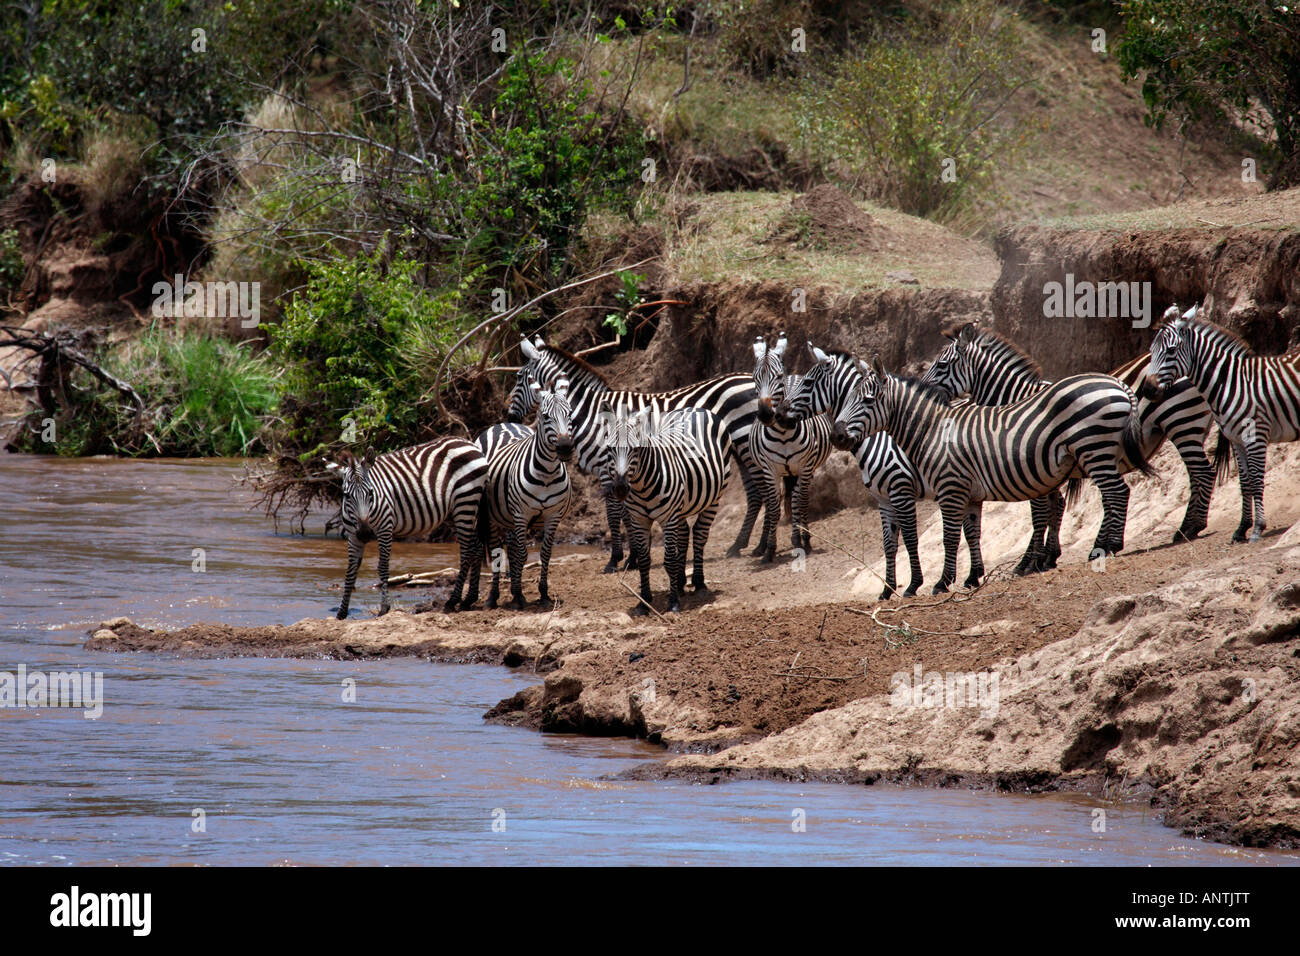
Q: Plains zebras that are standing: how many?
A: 9